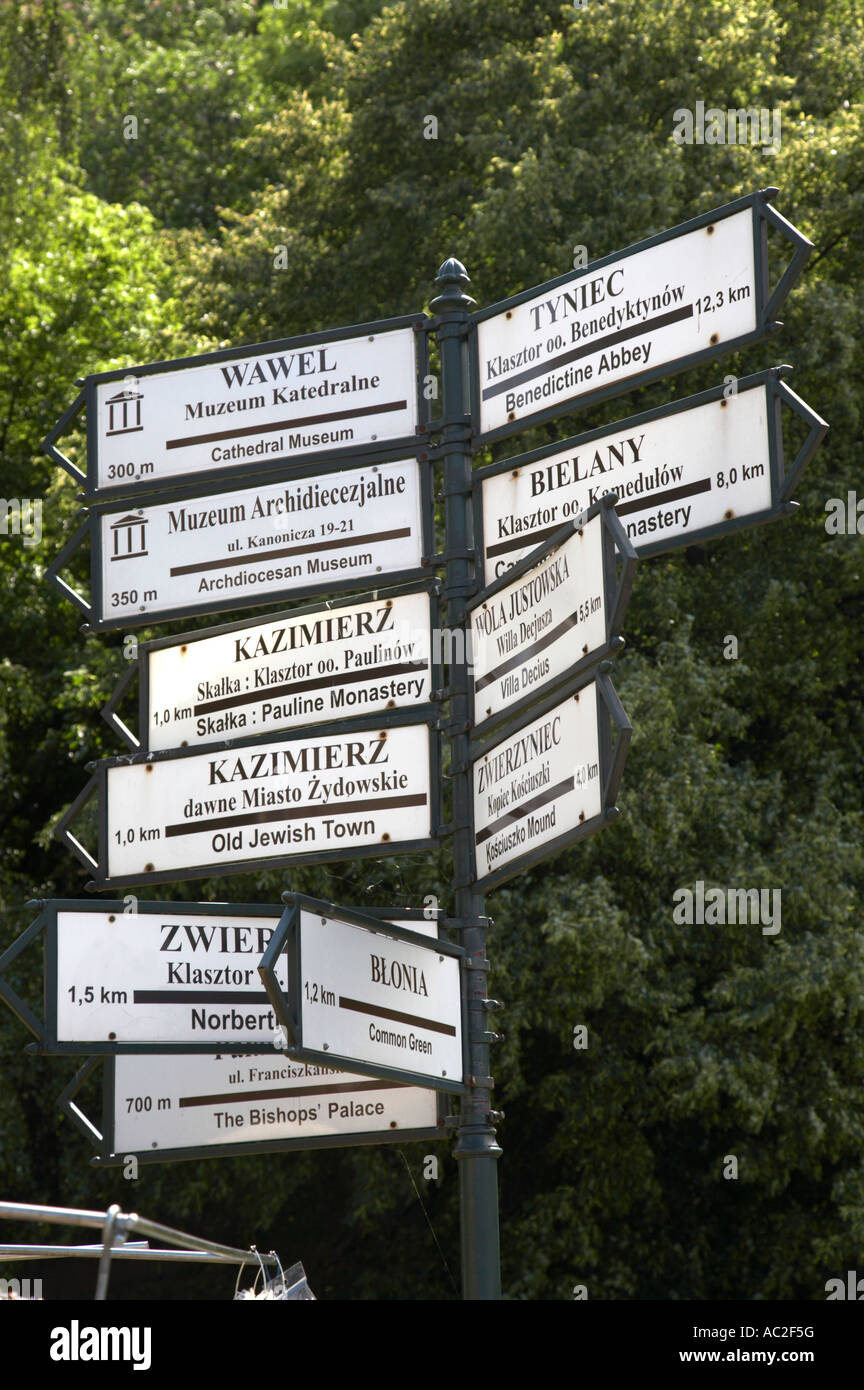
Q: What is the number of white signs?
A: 11